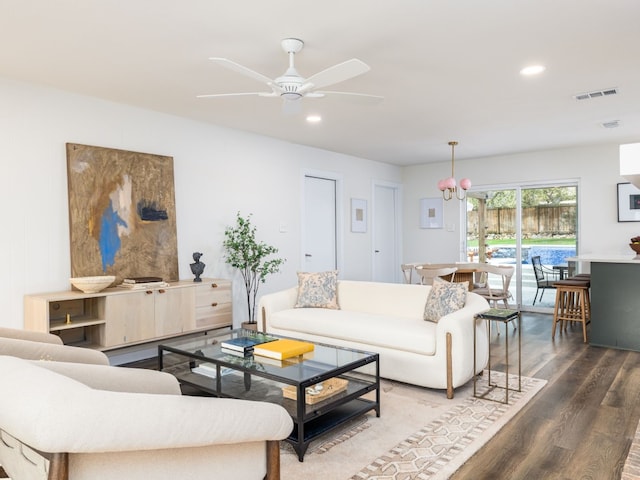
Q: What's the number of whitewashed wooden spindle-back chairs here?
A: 3